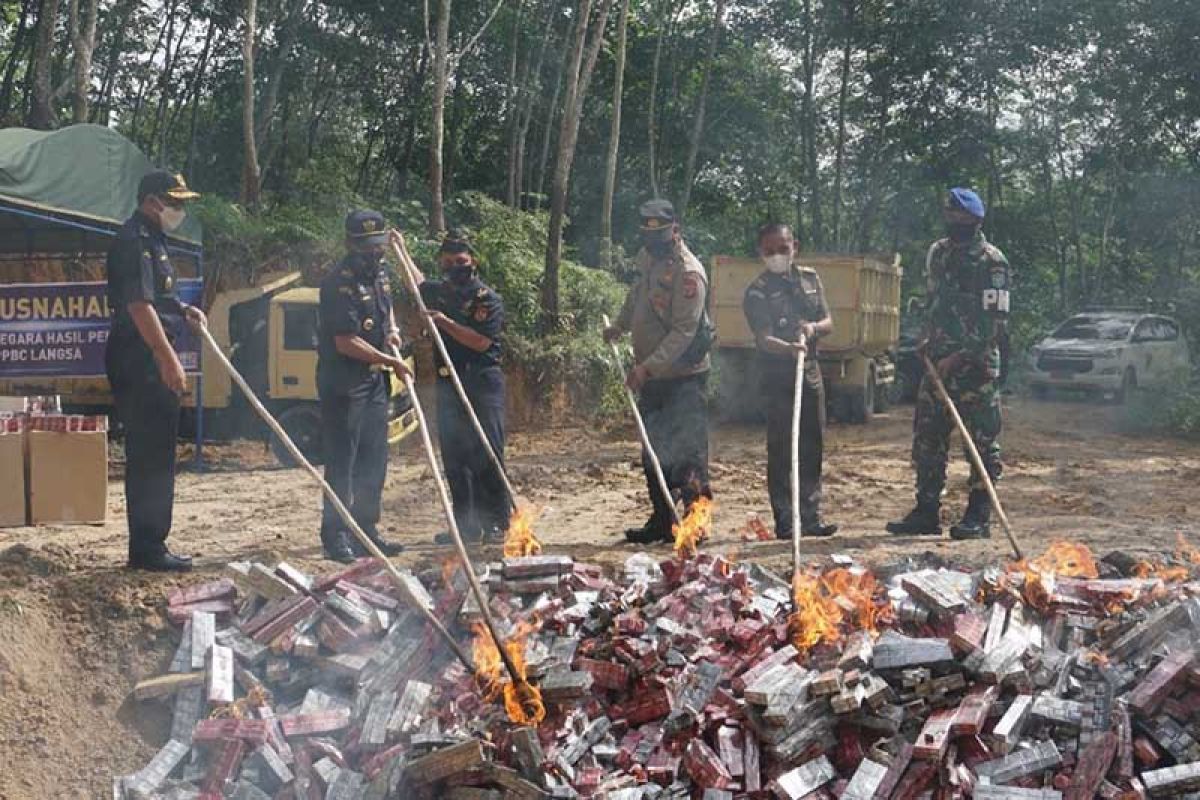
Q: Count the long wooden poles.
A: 6